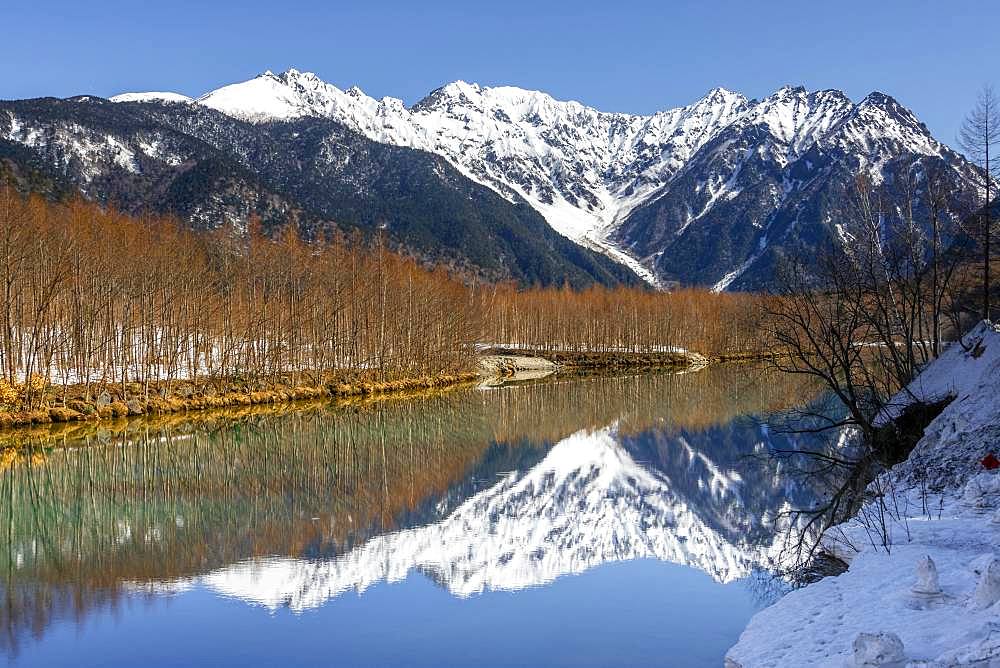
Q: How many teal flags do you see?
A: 0